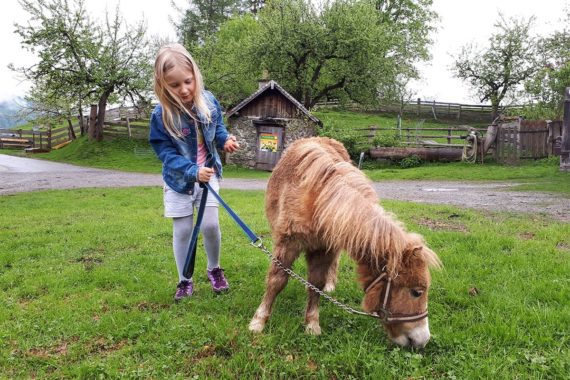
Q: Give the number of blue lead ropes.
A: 1